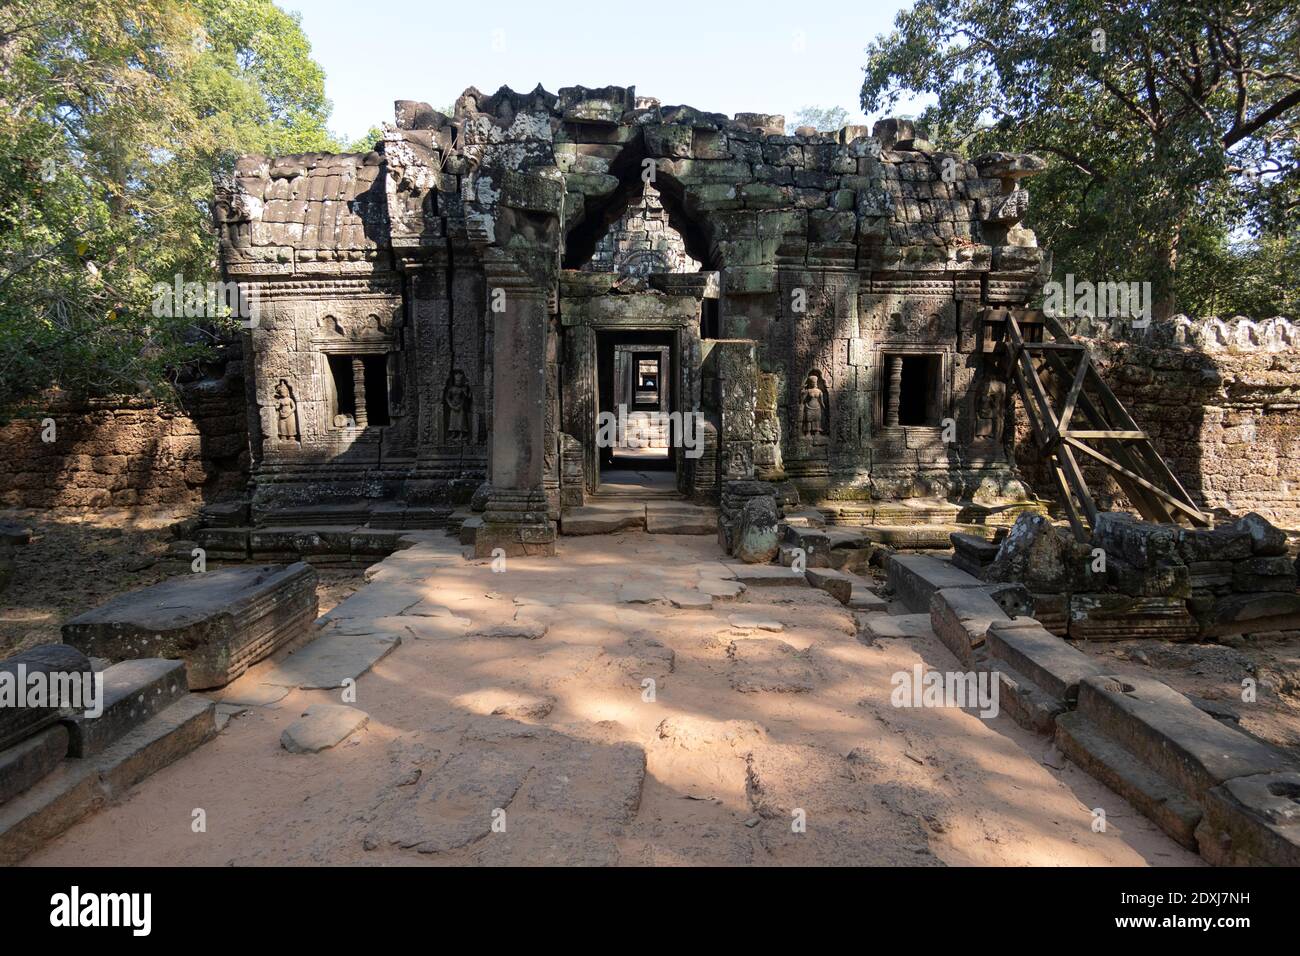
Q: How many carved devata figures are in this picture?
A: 4